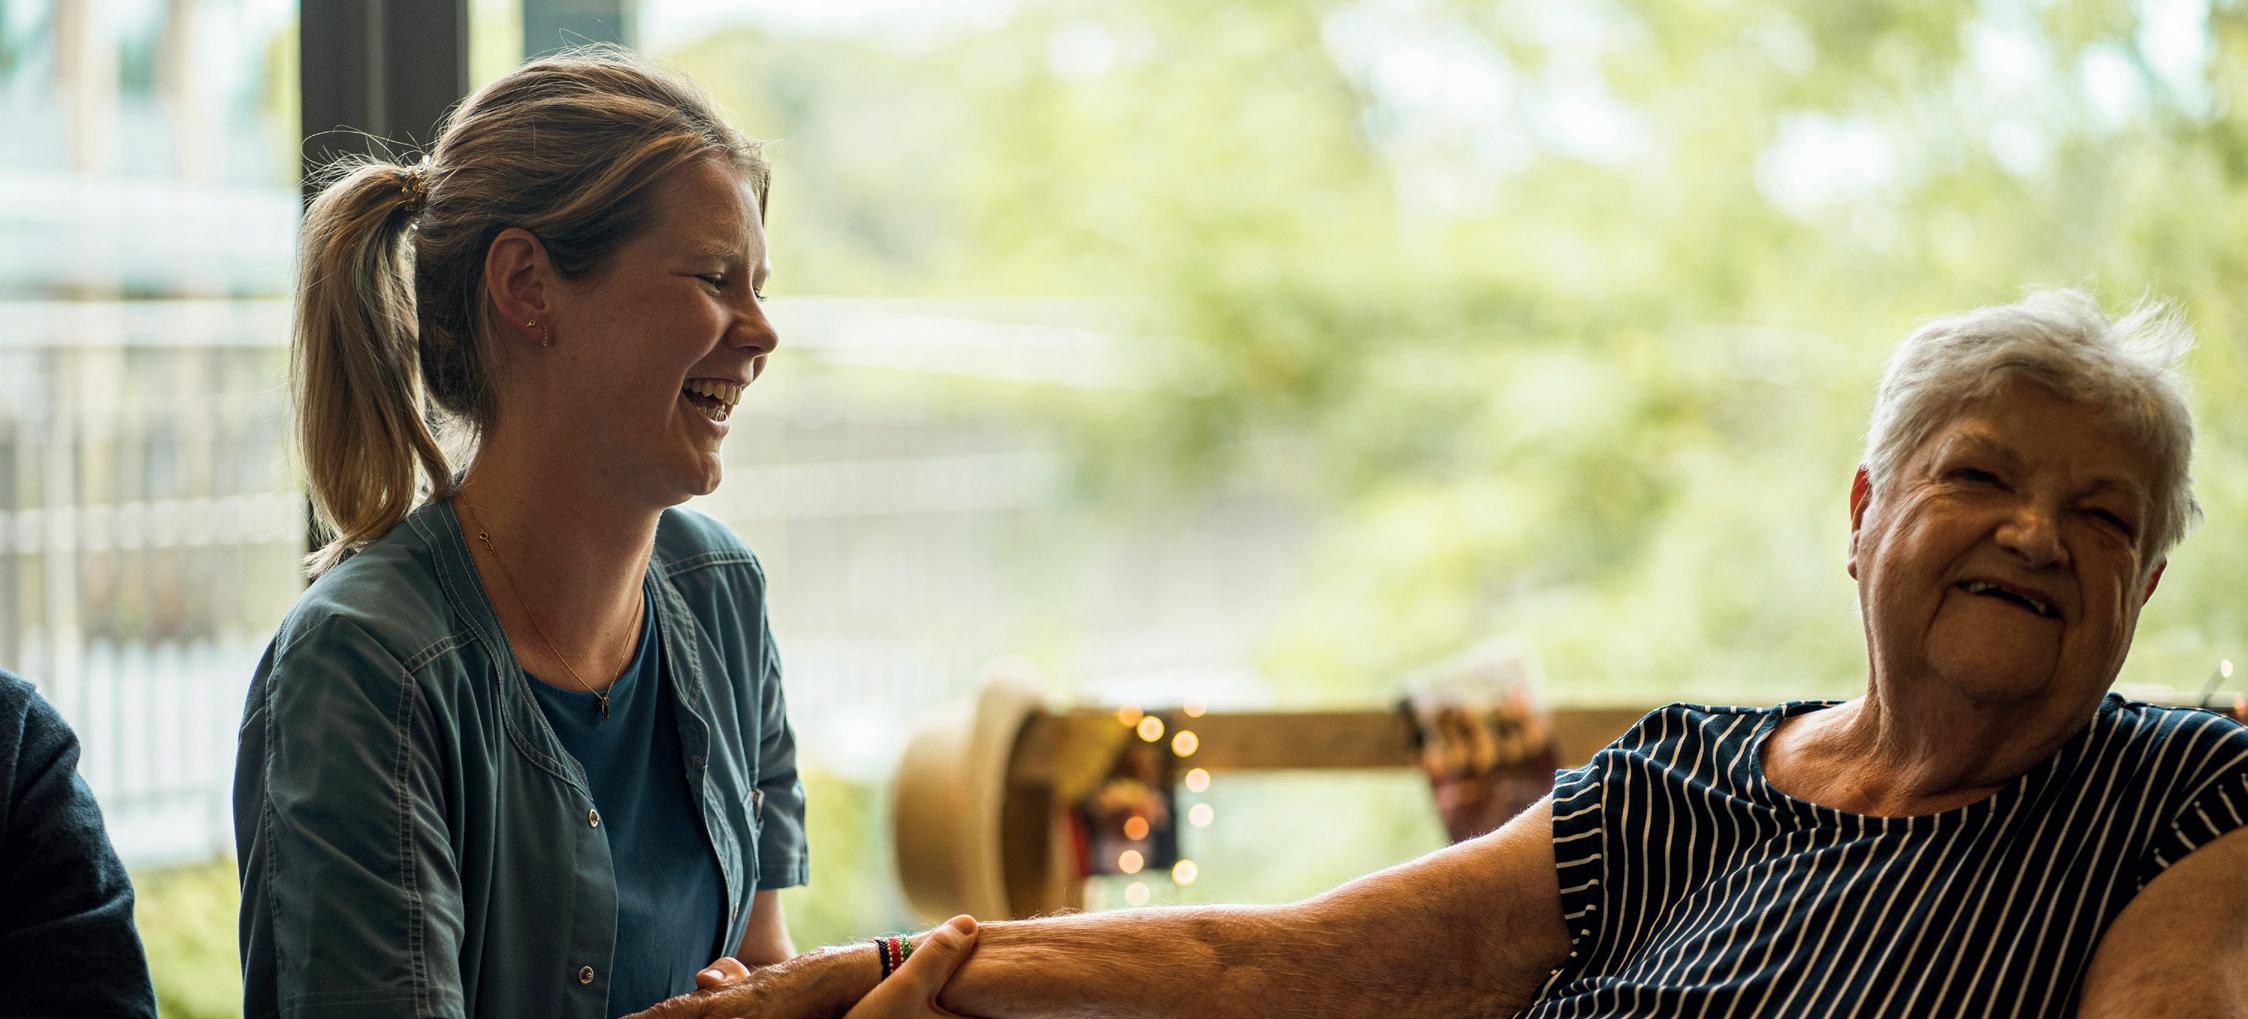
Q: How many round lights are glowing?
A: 10